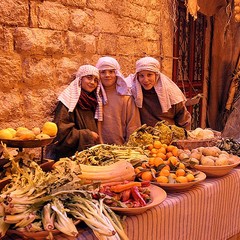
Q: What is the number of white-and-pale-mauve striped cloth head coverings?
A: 3